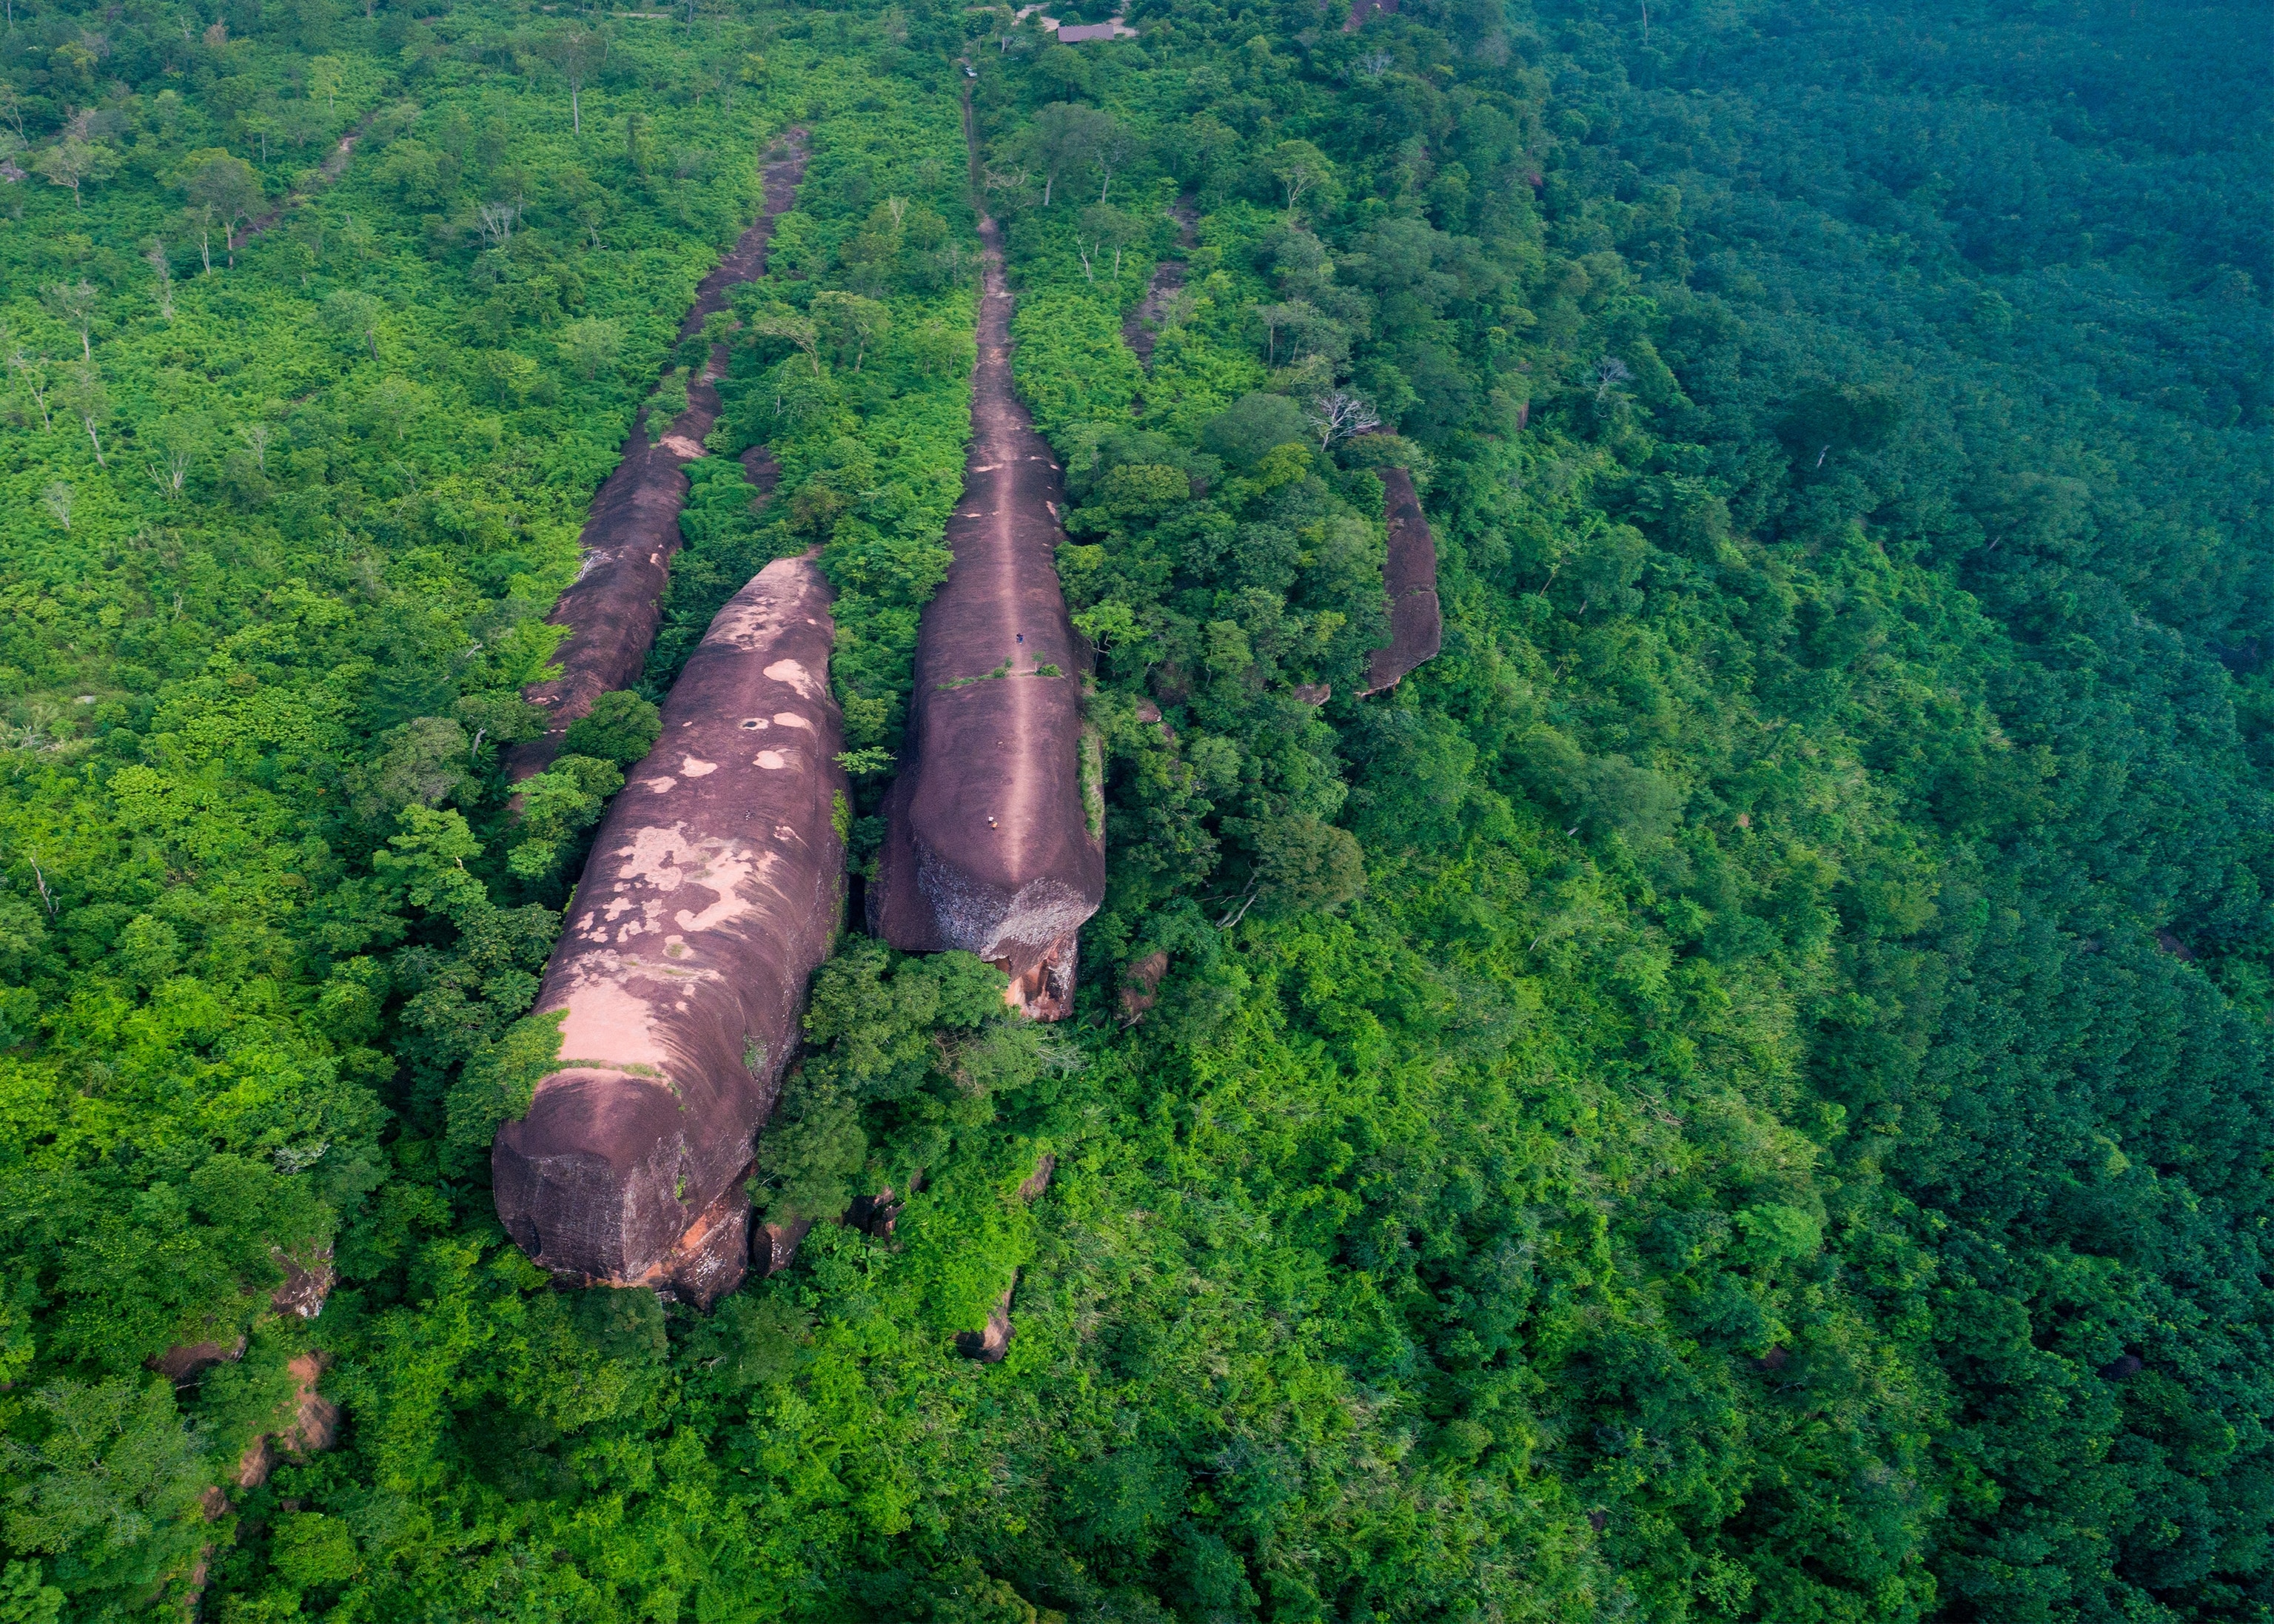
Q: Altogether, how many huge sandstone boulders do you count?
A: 3